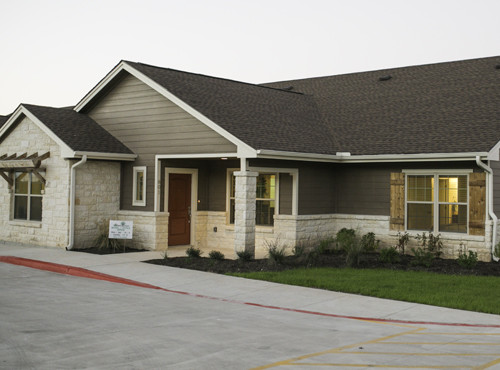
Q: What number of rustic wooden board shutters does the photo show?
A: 2